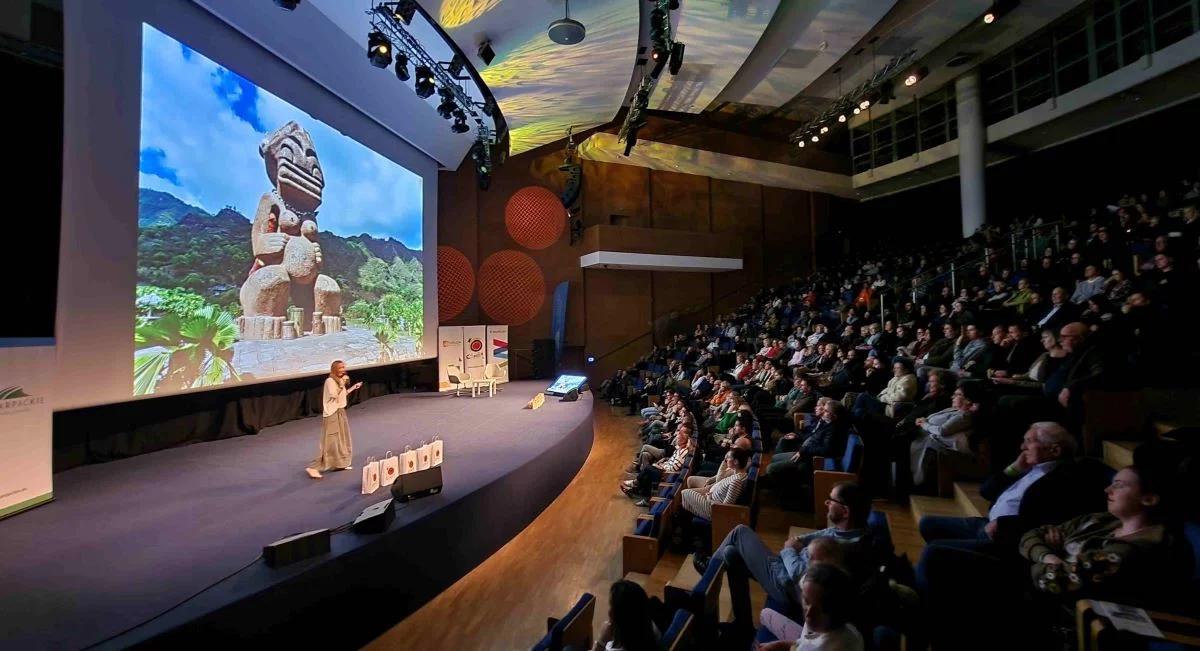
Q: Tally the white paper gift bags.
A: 5